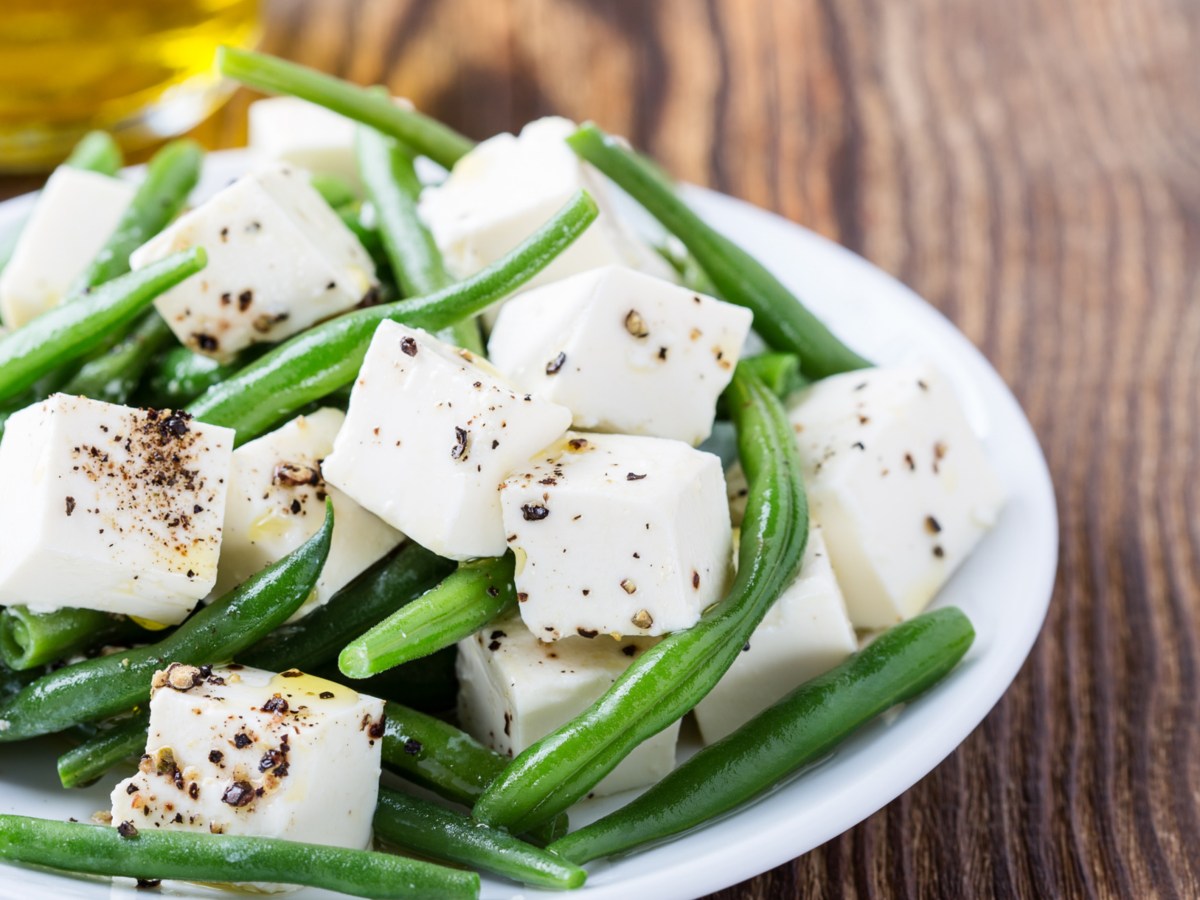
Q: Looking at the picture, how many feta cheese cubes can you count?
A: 13